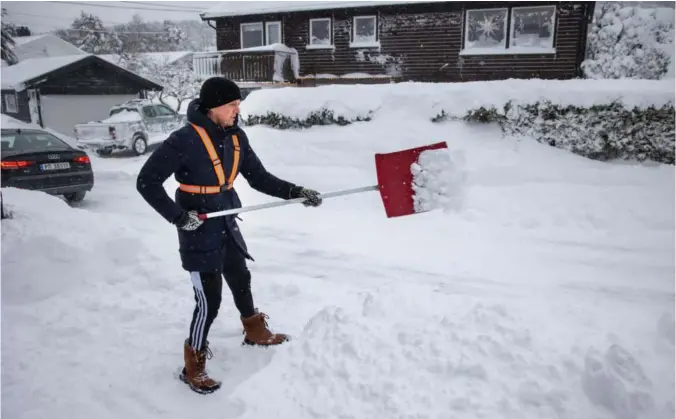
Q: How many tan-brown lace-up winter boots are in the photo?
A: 2